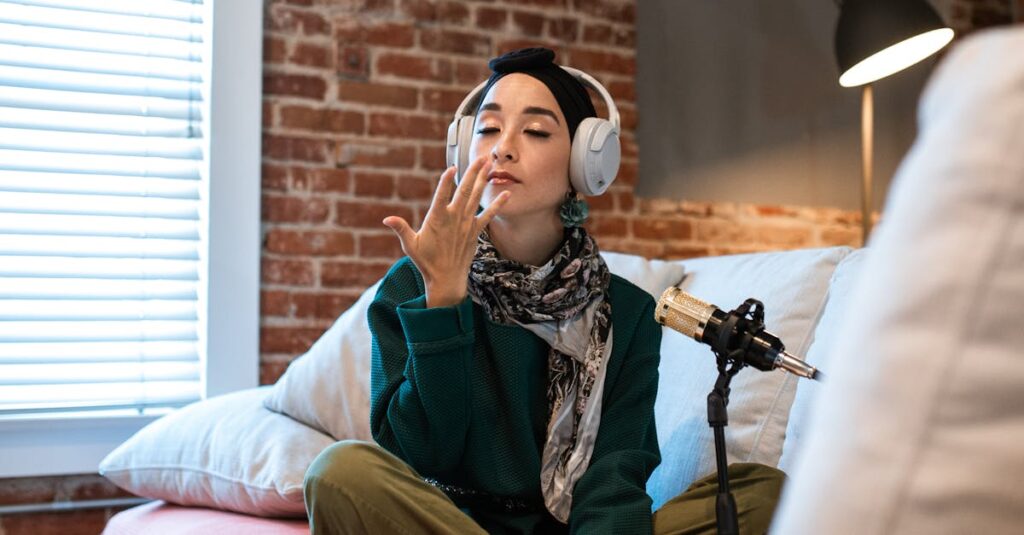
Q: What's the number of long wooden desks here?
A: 0